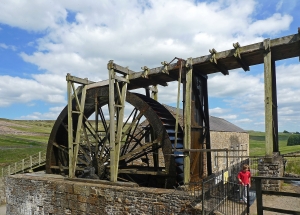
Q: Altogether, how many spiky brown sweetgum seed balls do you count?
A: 0